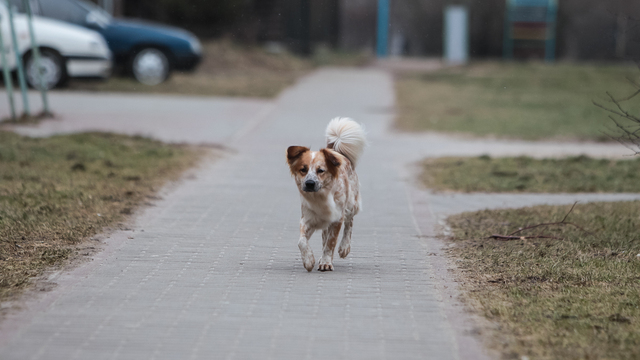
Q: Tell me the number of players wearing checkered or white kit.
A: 0